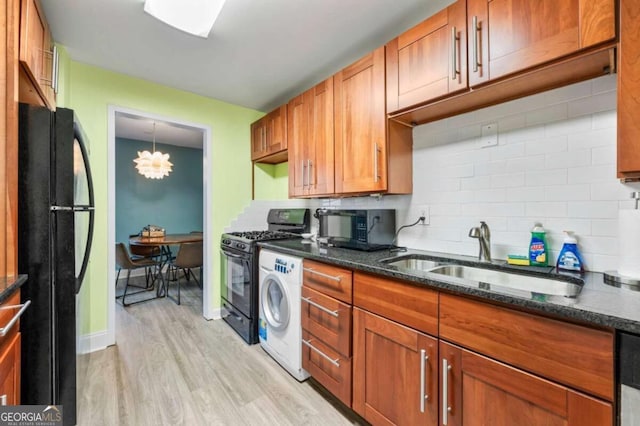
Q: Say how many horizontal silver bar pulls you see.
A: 4